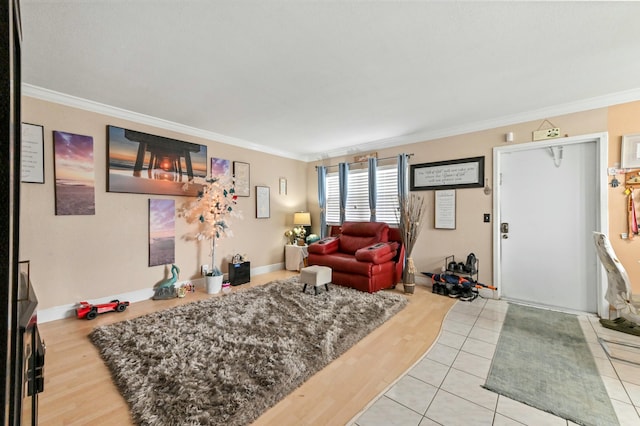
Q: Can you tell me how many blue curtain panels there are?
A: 4